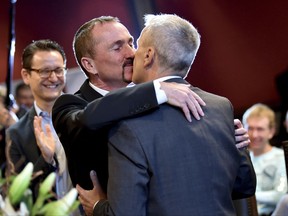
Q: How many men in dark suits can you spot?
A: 3